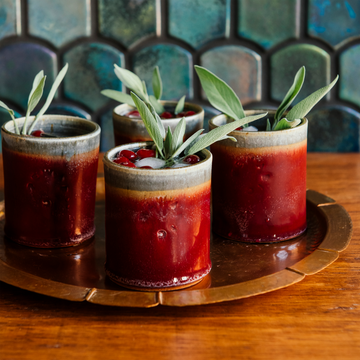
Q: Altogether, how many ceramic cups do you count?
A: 4